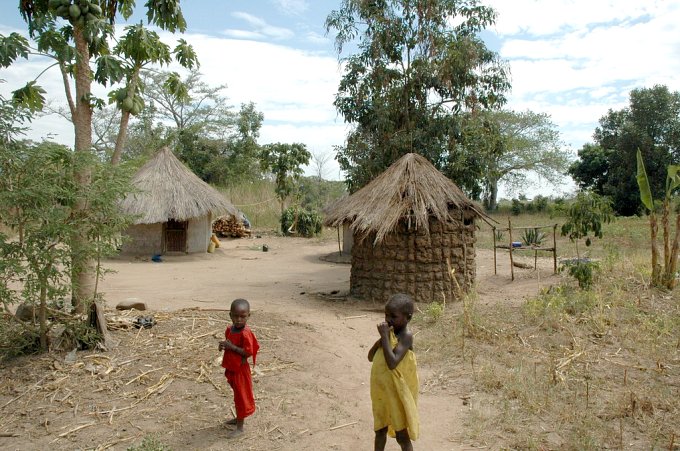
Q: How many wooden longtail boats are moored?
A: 0